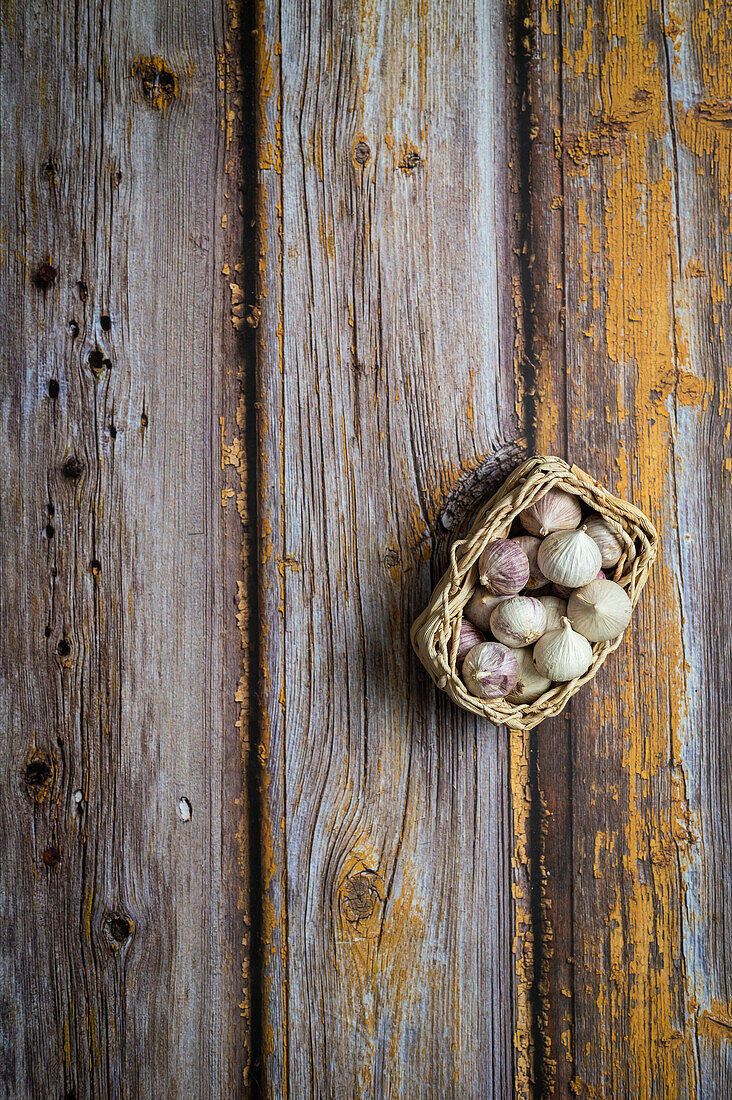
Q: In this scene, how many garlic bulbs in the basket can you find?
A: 14